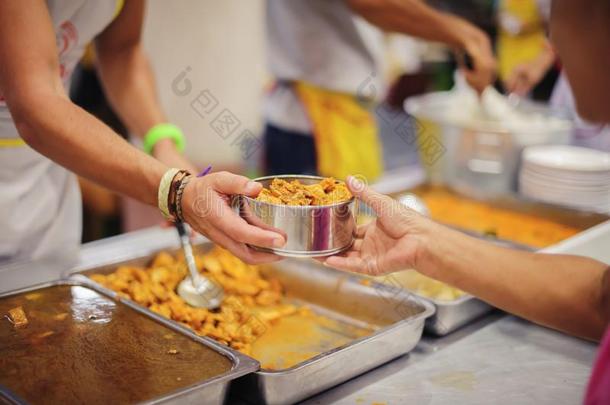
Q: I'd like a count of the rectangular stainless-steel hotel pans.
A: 4